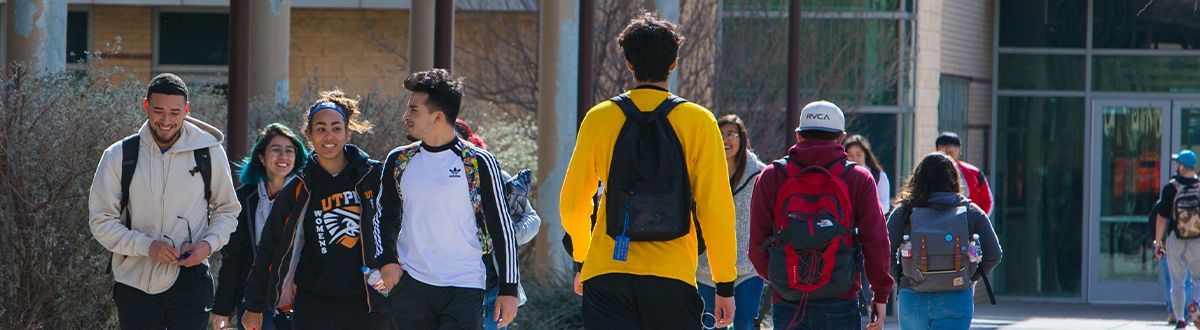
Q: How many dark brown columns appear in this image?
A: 4